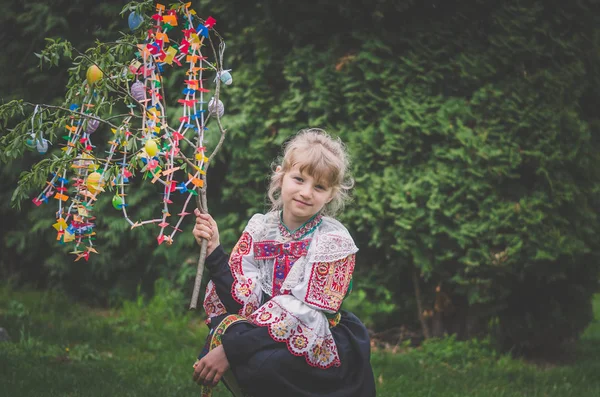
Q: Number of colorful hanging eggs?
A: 11